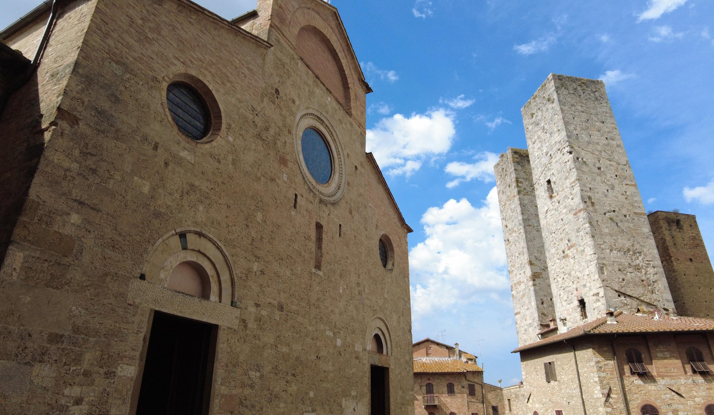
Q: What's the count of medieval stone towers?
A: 3